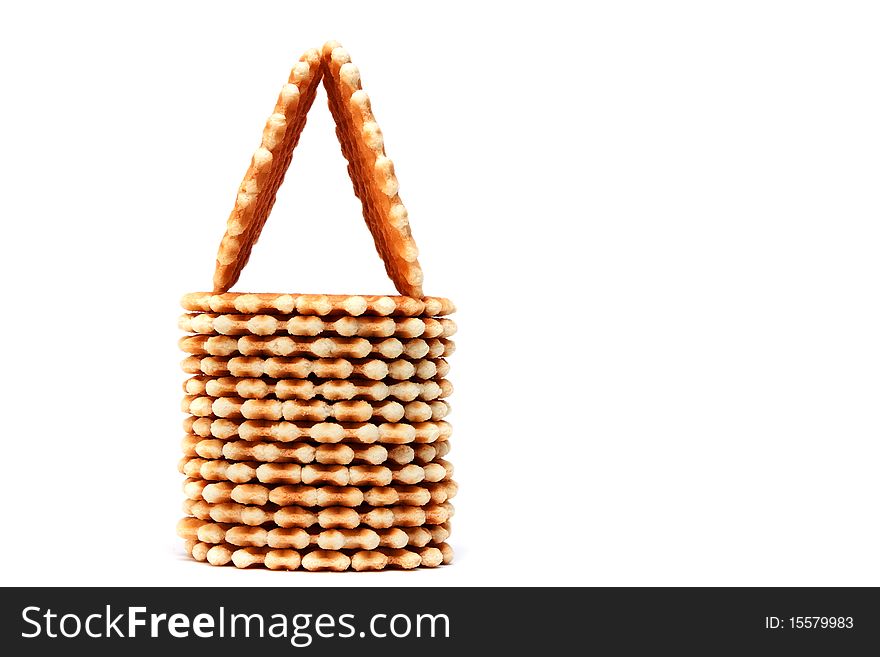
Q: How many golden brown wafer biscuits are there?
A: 15